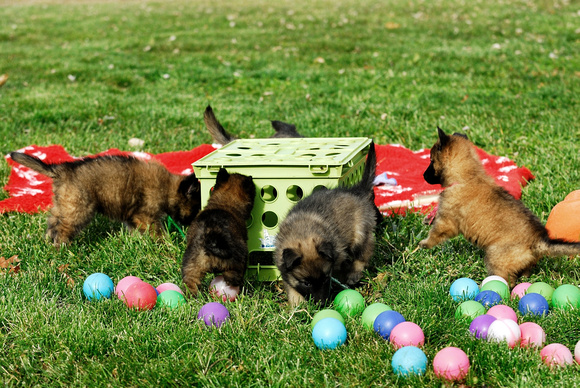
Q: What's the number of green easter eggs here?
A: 8